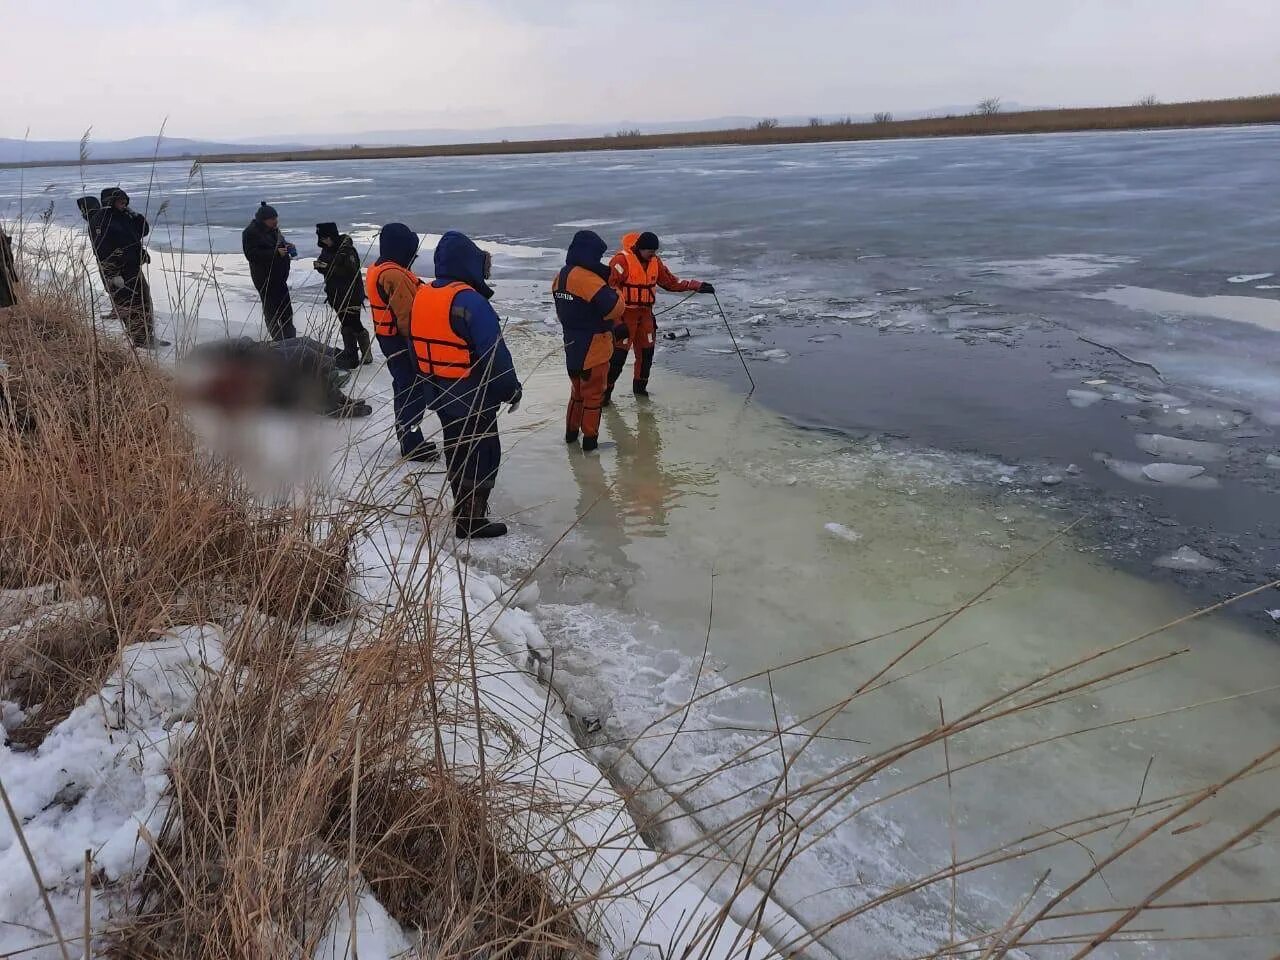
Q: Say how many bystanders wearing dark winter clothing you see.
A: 4